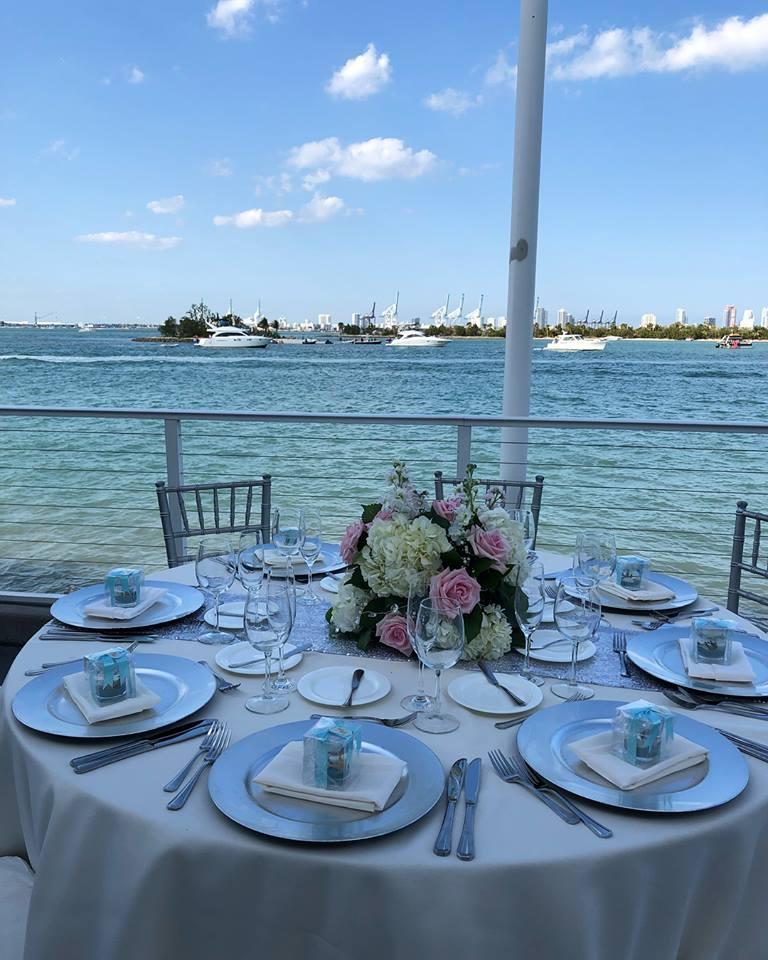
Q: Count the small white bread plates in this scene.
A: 7